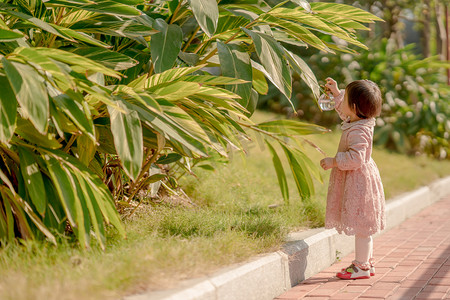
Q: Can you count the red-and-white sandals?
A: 2